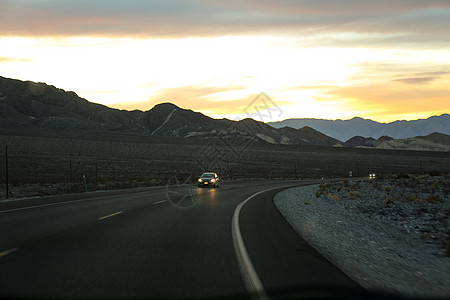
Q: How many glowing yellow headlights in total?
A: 4